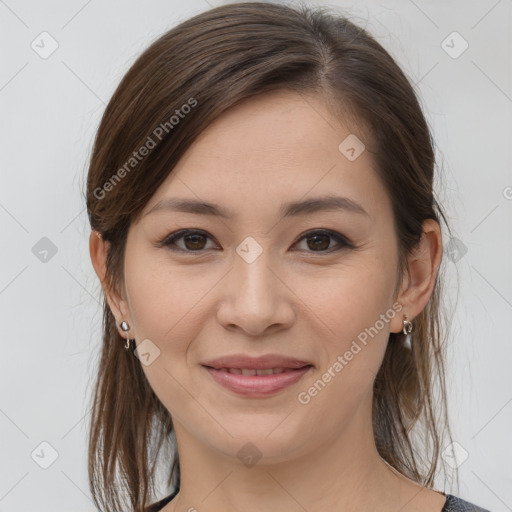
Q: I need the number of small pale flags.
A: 0